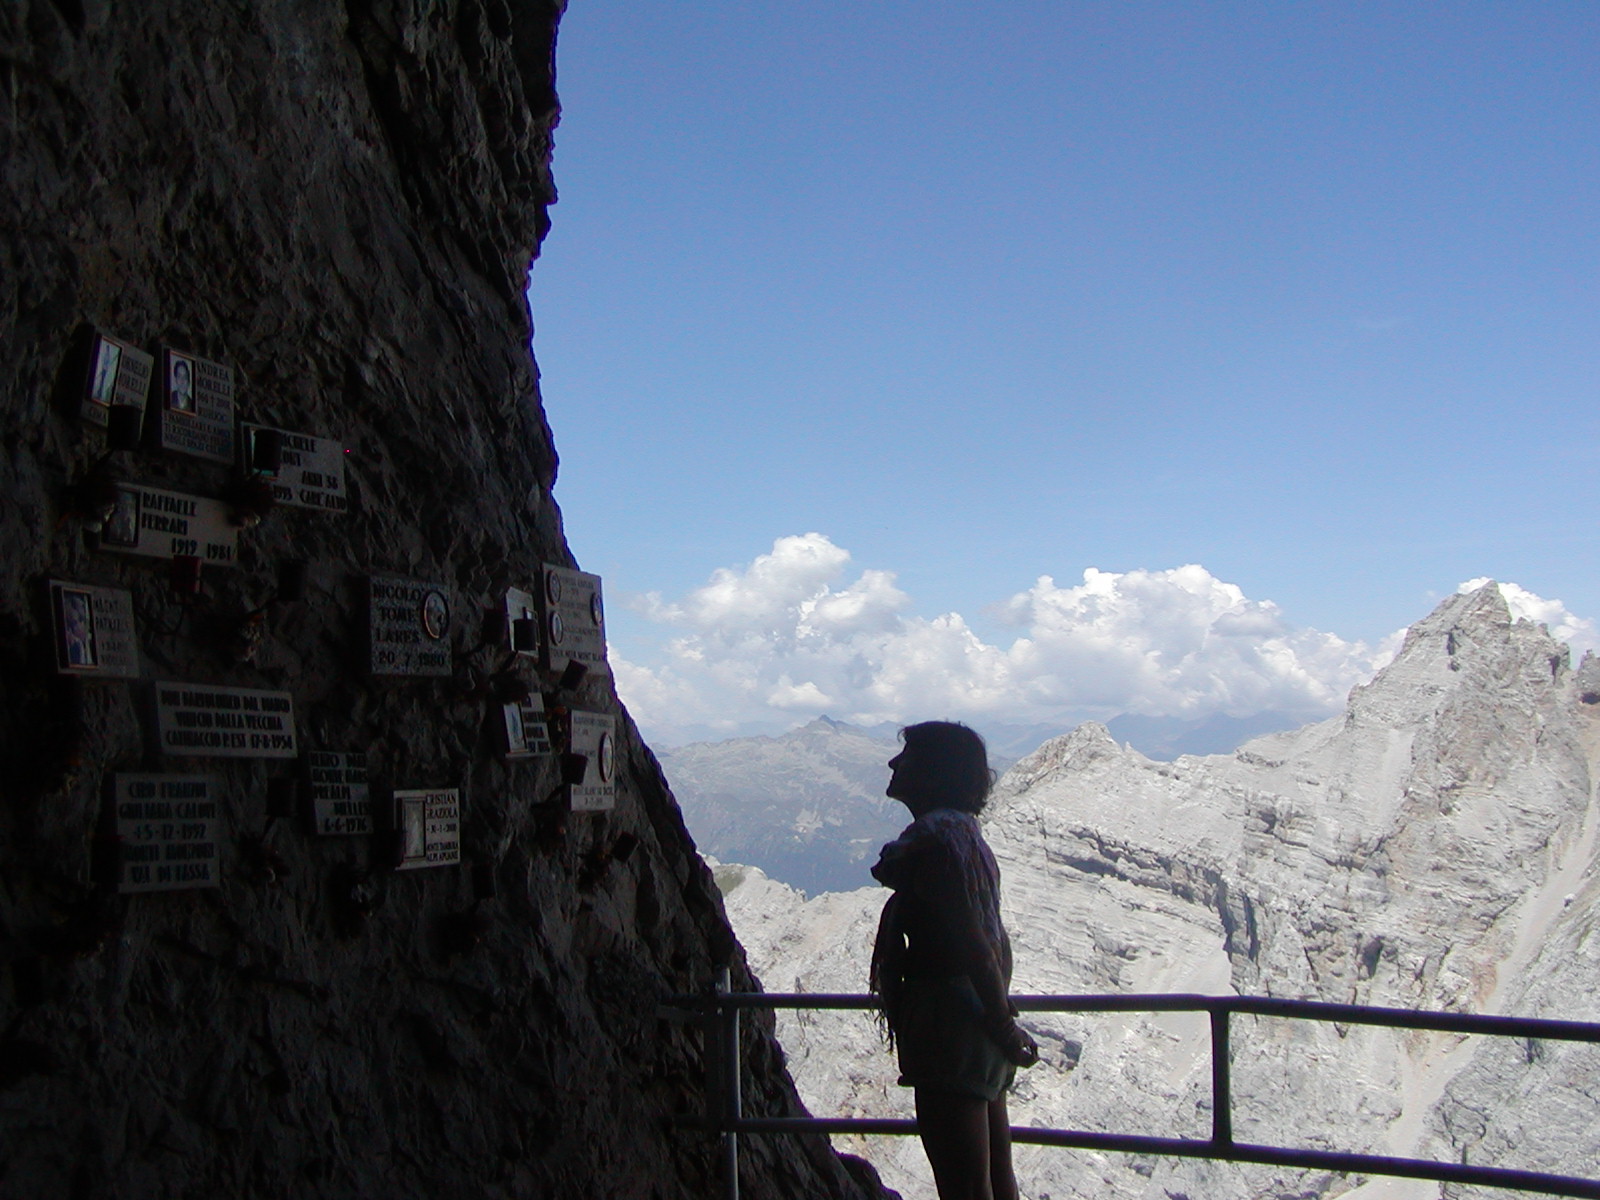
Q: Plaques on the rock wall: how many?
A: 14